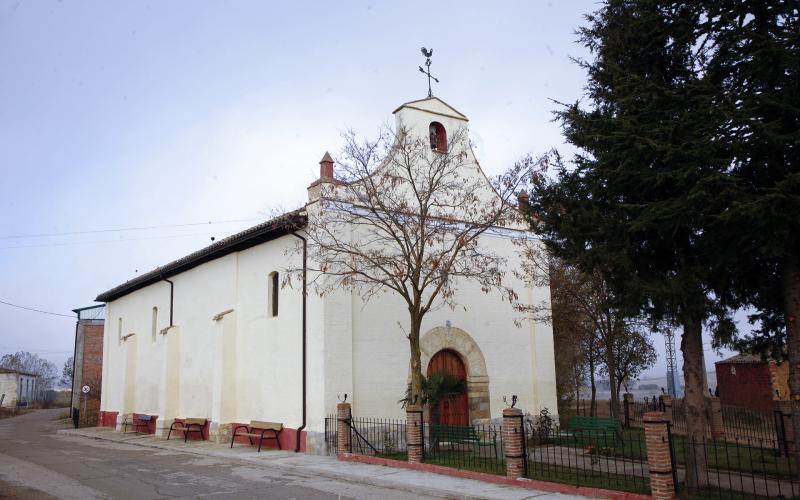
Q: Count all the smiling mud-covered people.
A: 0